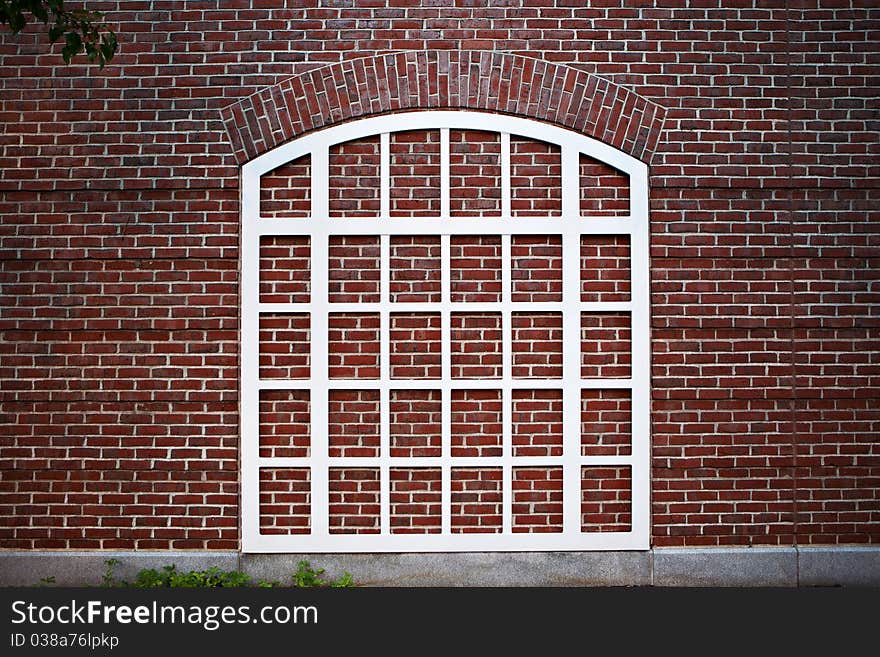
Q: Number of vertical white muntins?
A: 5